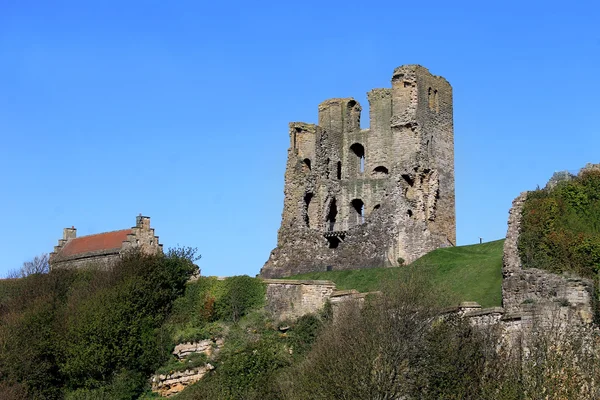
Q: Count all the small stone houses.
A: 1